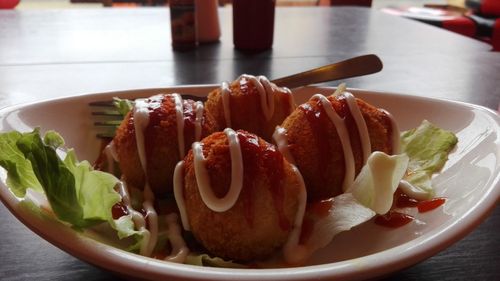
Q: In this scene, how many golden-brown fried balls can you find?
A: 4